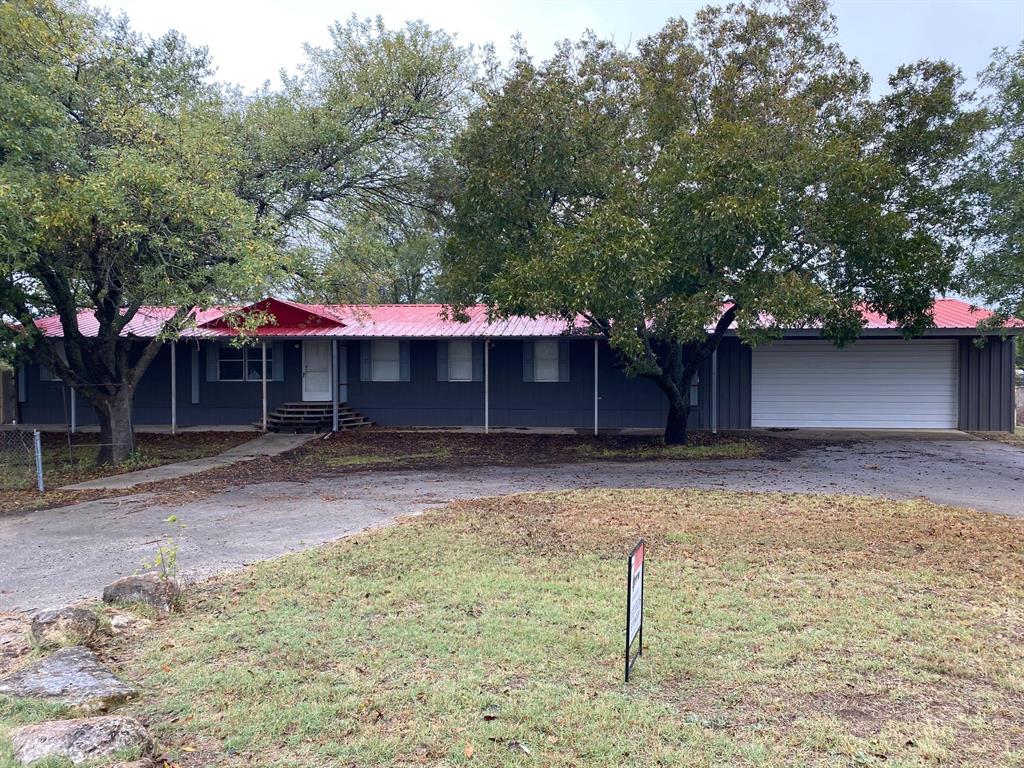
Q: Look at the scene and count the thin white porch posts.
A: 7